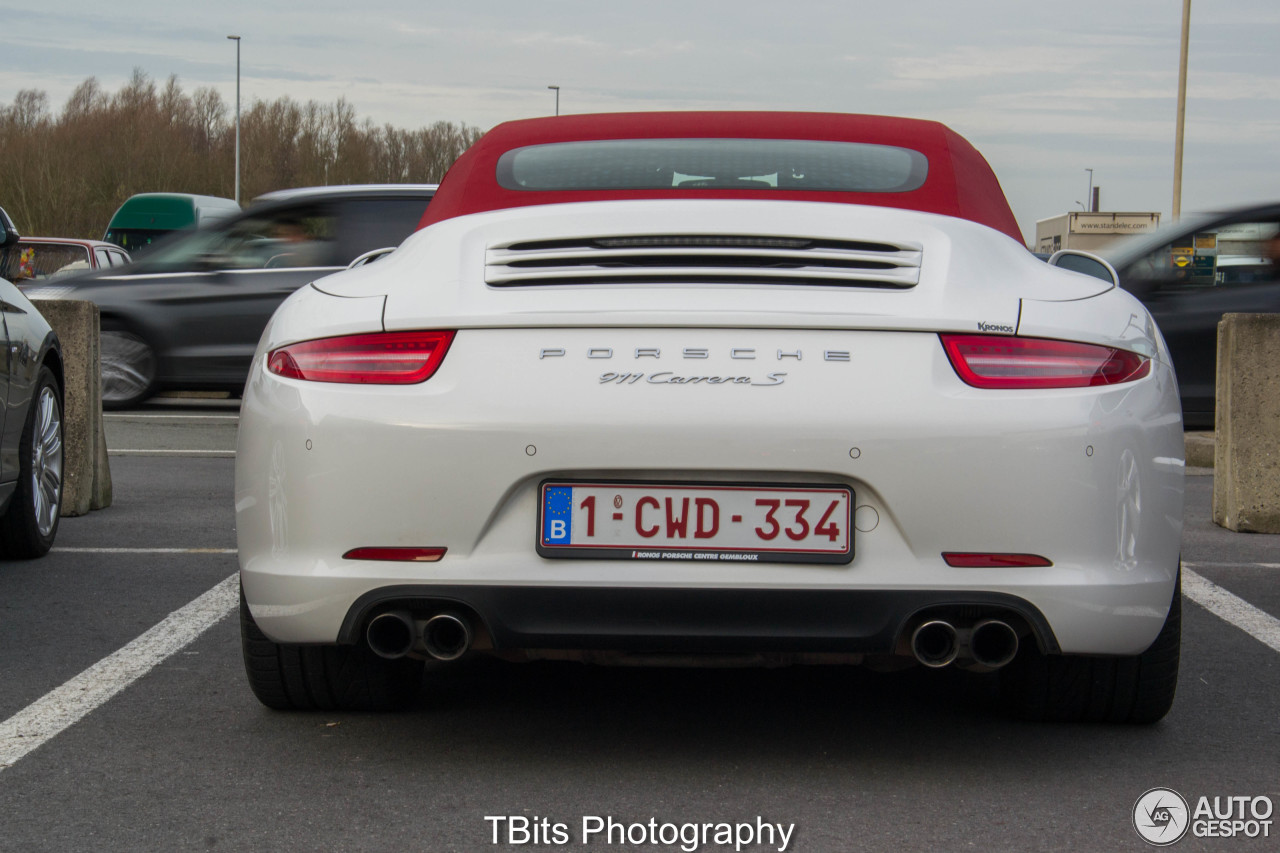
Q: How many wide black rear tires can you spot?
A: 2